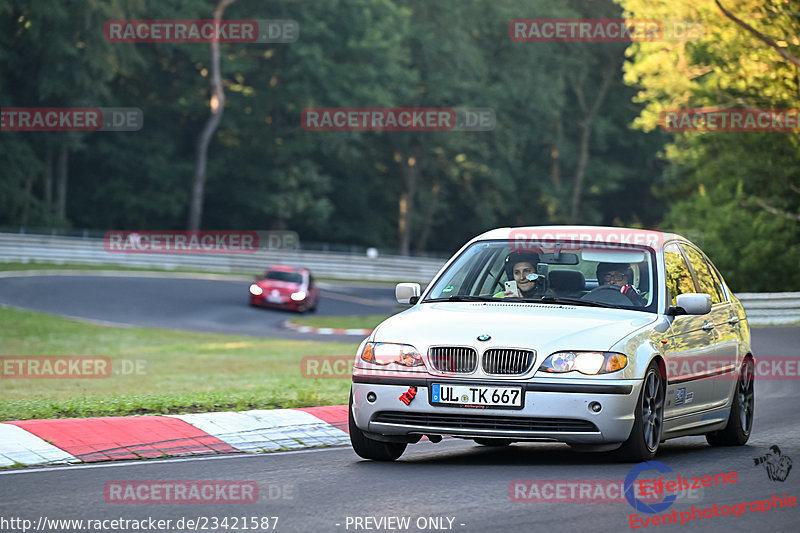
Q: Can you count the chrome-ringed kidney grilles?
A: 2